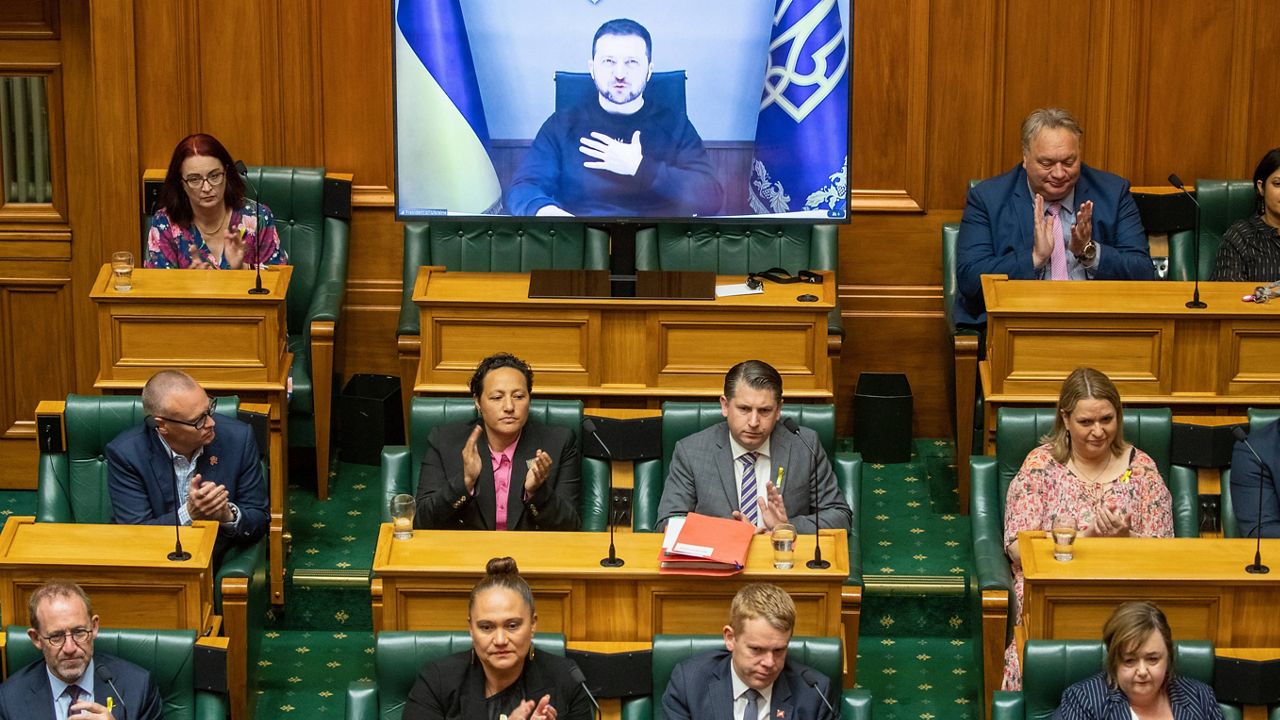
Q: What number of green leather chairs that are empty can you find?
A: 2